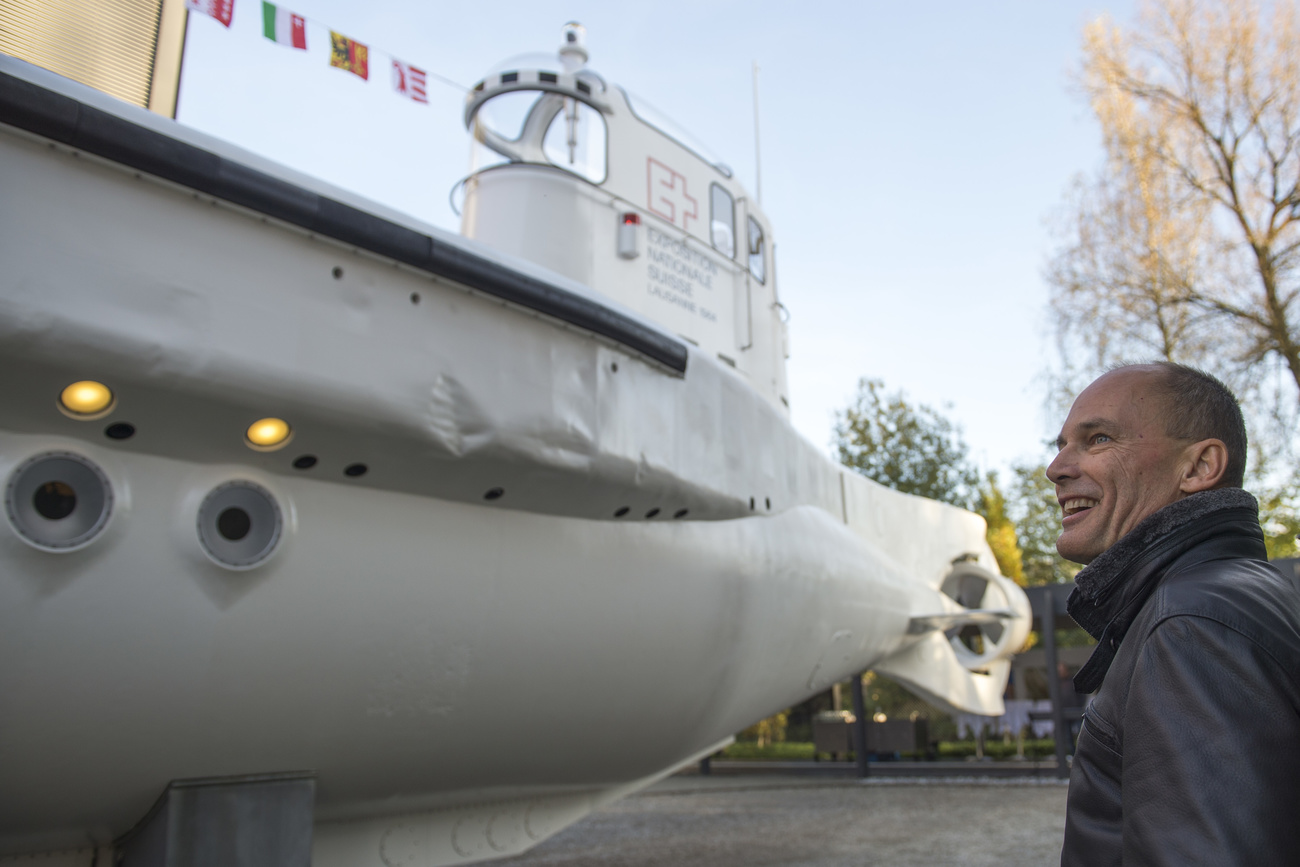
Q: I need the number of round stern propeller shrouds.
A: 1